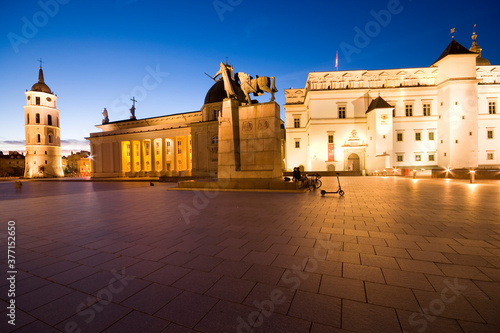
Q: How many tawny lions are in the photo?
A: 0